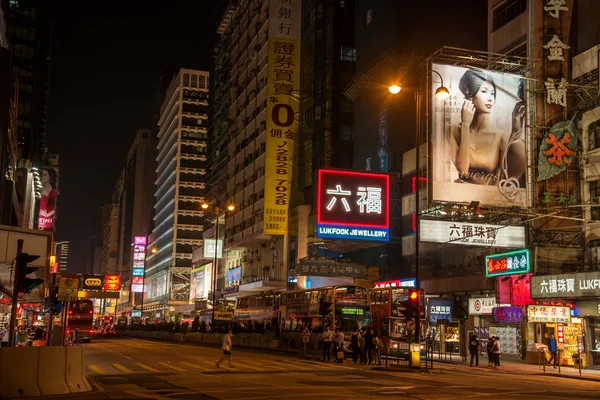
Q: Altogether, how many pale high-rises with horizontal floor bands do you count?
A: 1